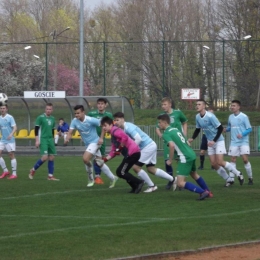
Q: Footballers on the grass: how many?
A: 10